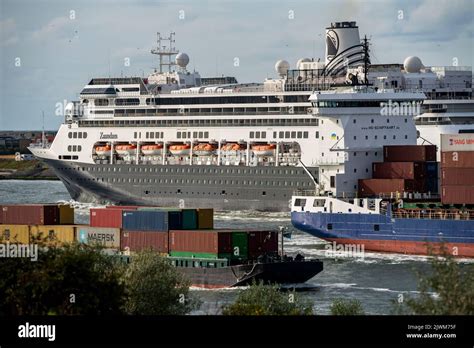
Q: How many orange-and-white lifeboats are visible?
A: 7